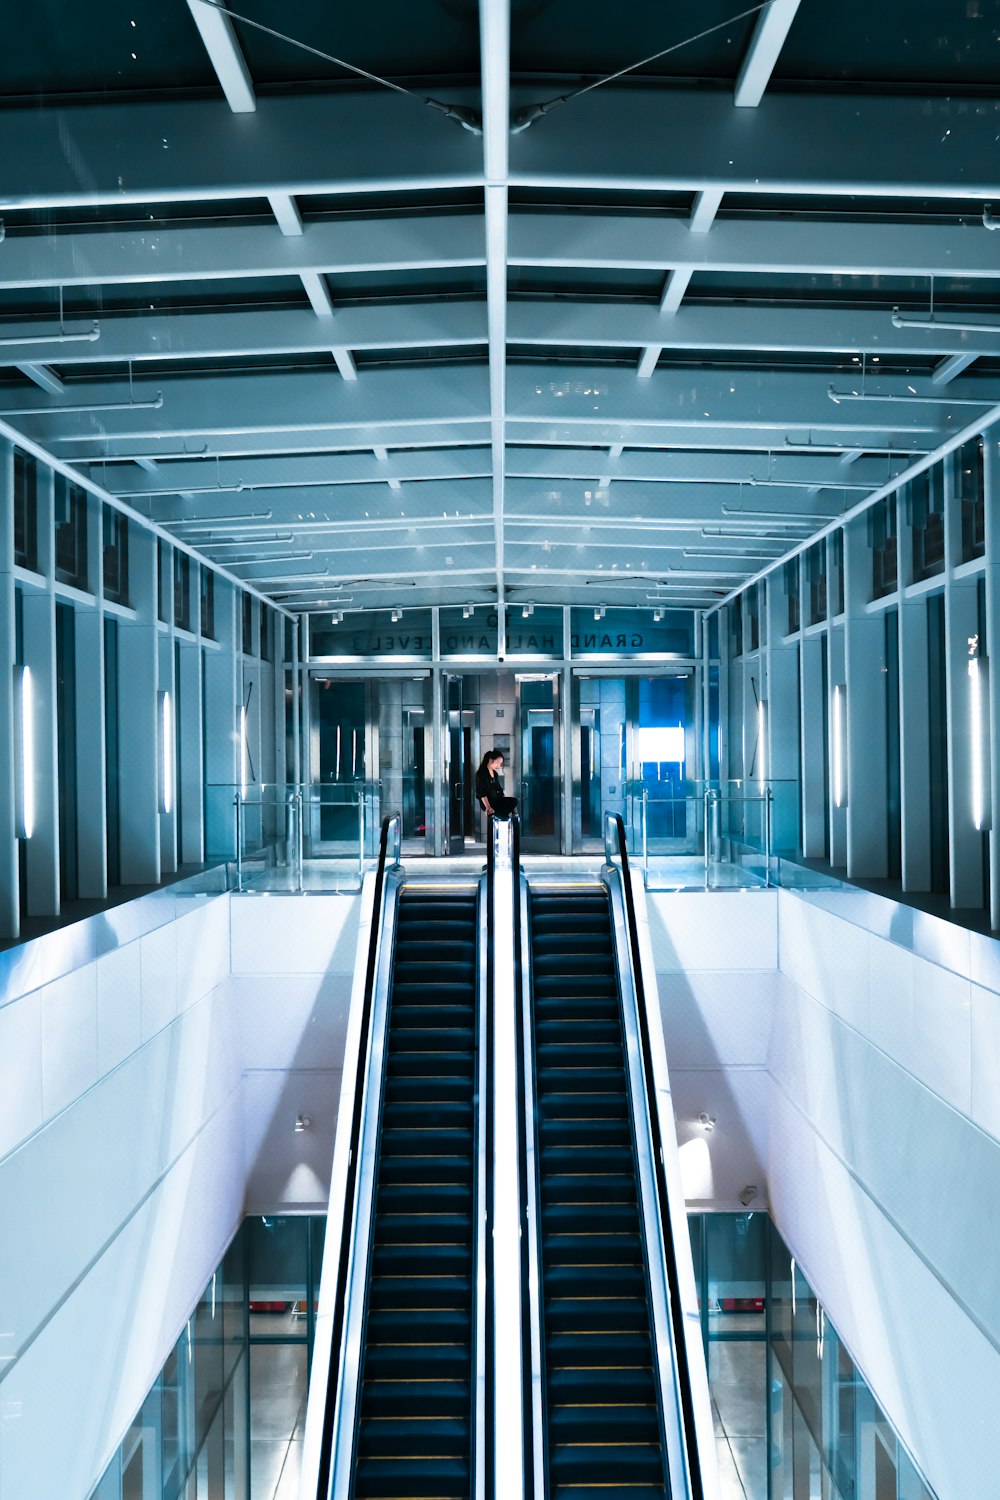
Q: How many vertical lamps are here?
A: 6